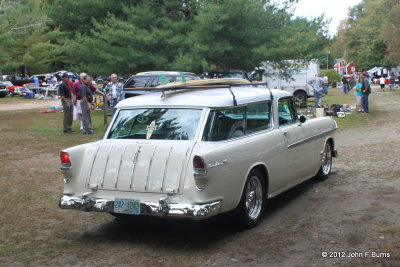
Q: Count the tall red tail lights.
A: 2